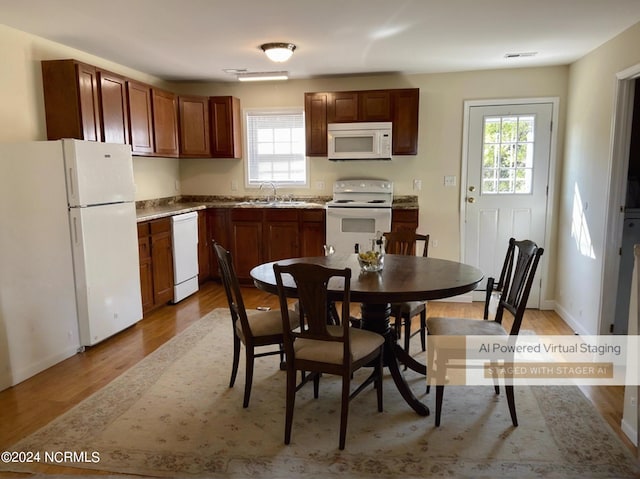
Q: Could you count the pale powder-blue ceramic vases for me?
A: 0